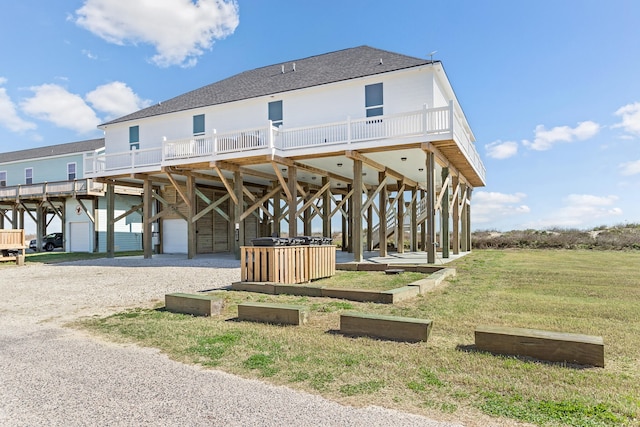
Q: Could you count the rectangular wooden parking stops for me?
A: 4